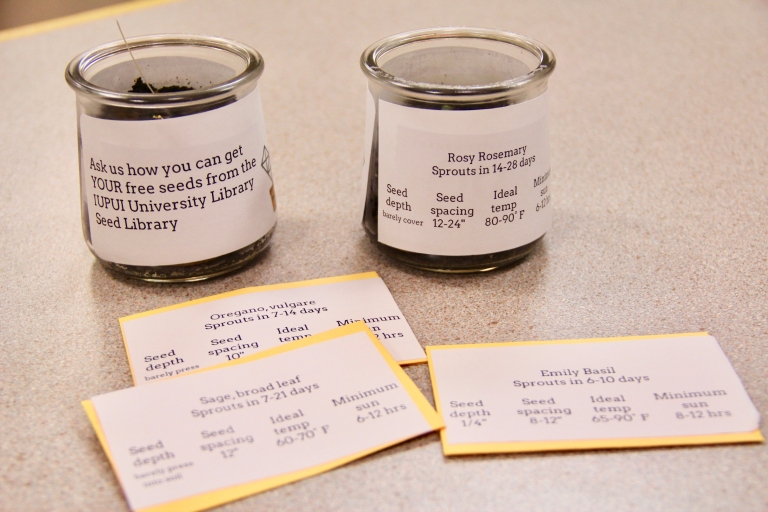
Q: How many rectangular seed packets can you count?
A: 3